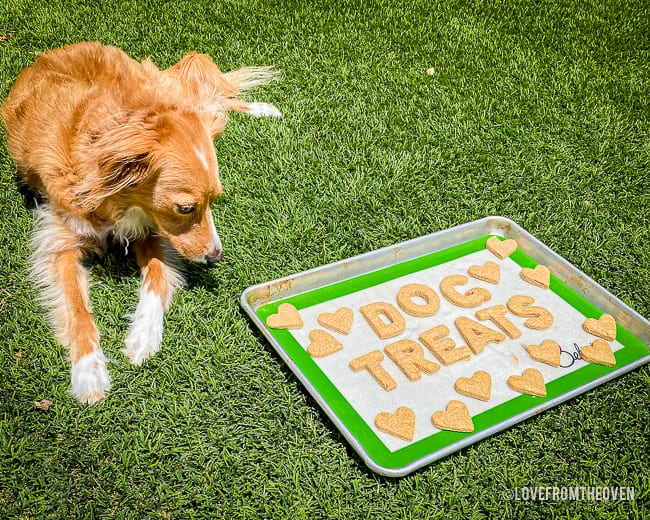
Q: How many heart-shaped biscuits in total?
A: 13